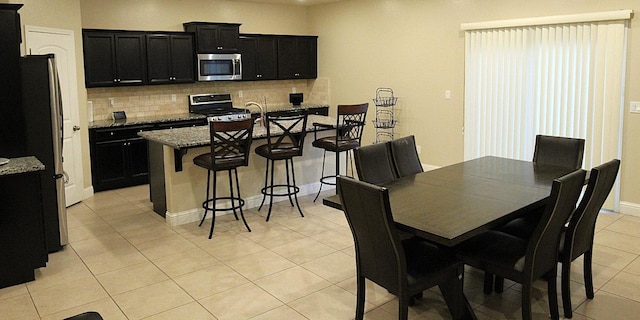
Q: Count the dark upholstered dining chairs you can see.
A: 6